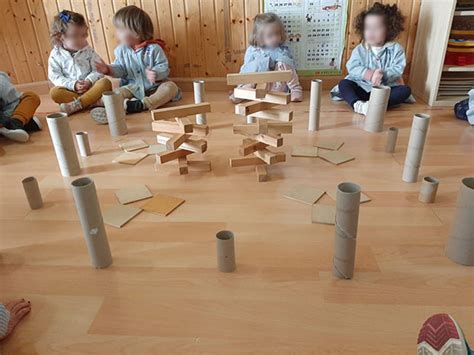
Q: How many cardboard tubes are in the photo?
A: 15